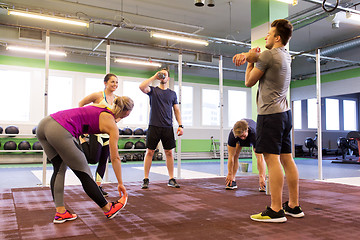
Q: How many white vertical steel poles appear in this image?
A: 5